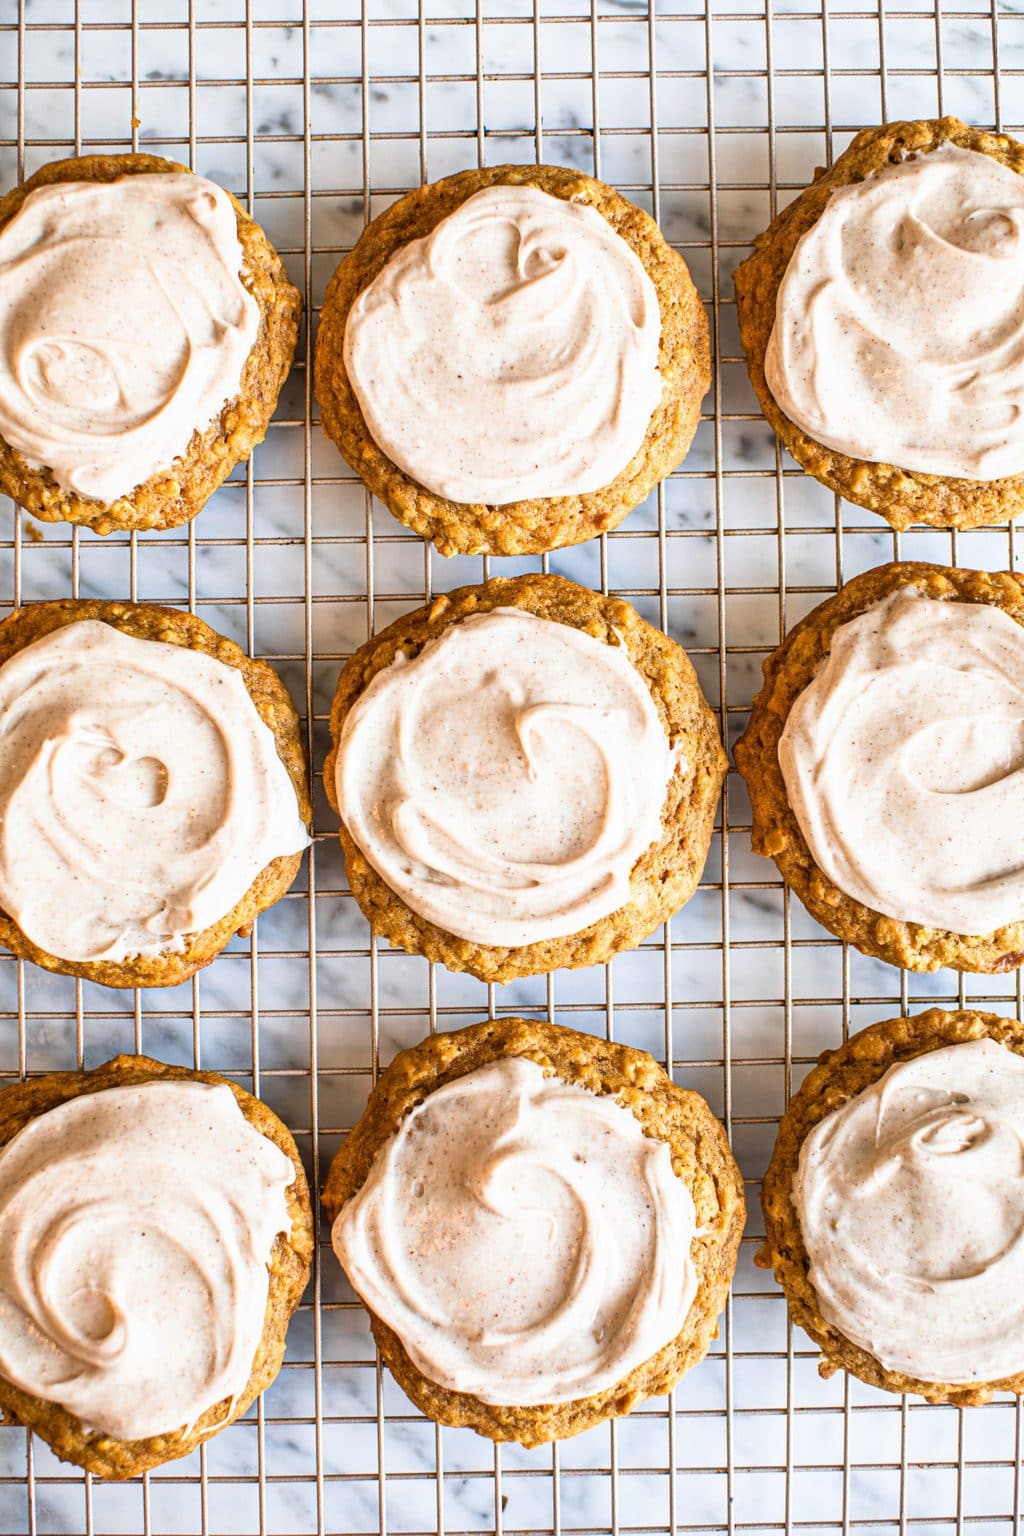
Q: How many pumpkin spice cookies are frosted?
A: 9